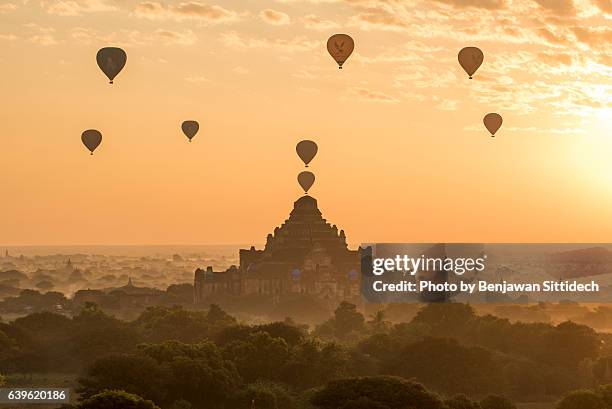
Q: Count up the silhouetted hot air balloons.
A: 8